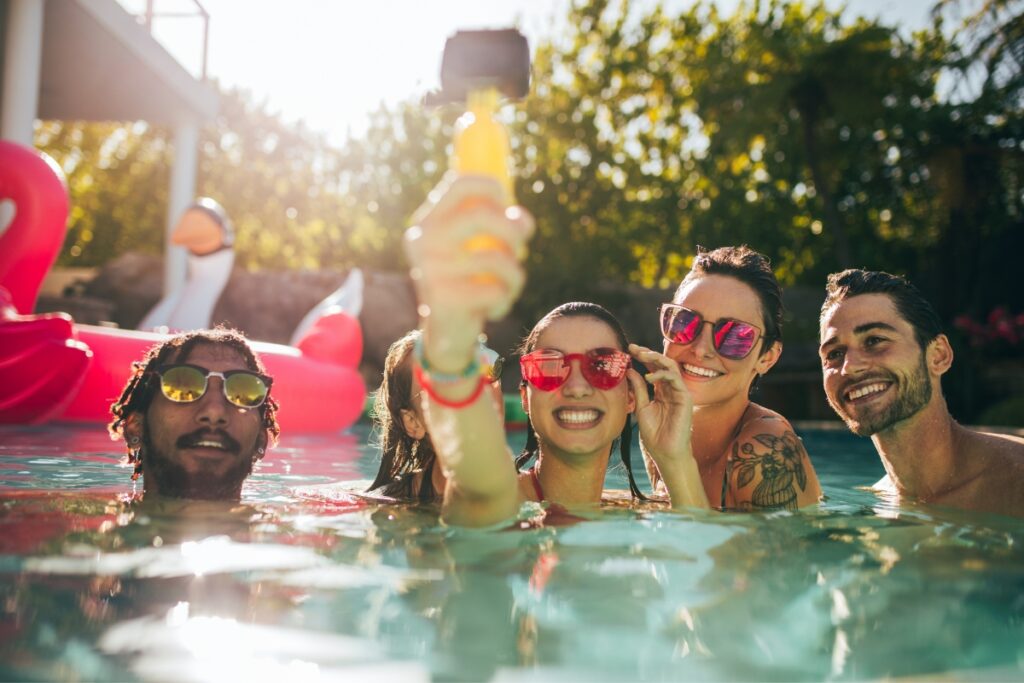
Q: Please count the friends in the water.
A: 5